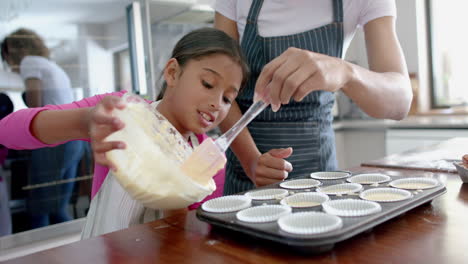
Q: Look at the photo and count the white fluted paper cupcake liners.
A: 12